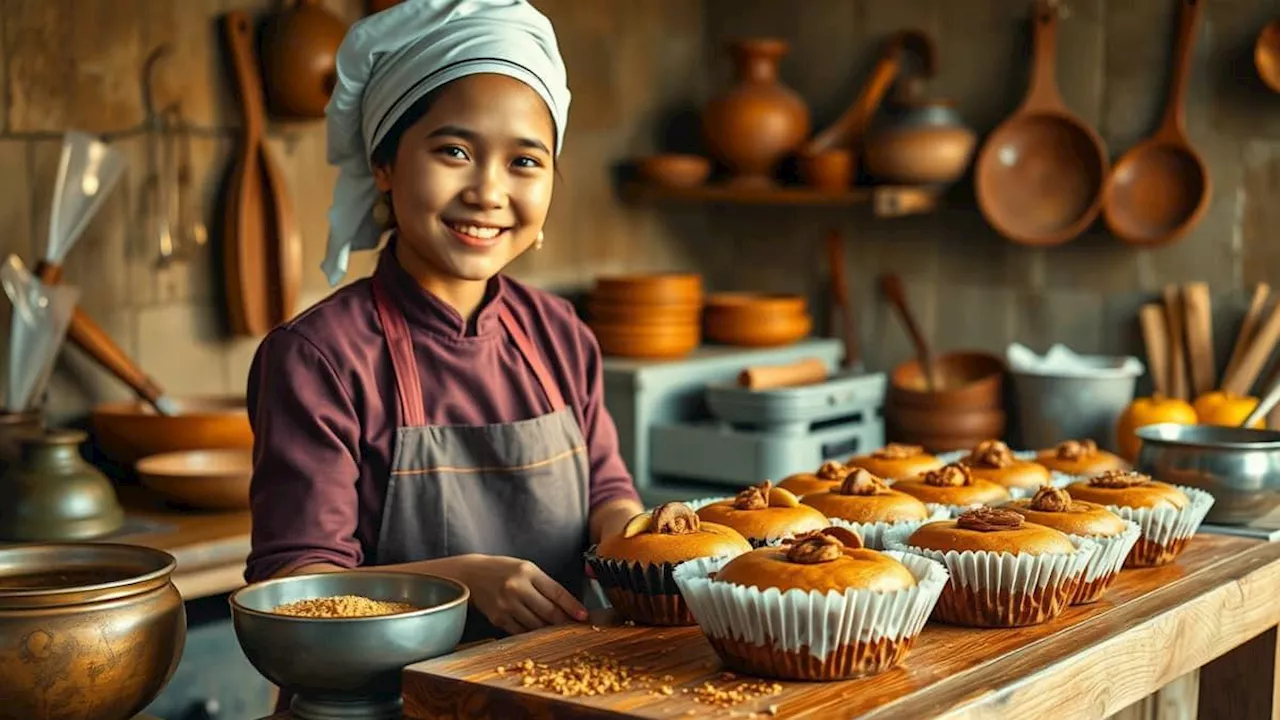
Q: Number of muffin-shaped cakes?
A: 12